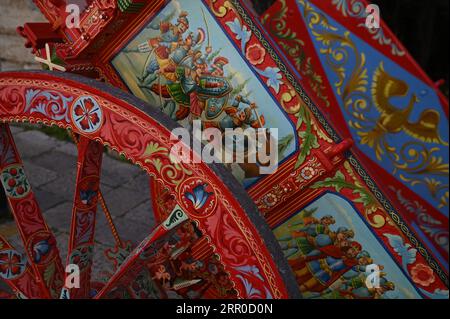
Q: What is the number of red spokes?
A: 4